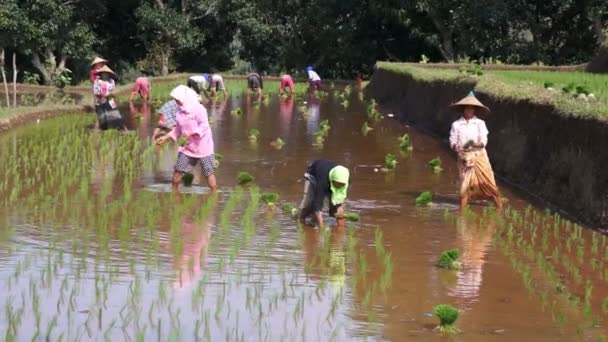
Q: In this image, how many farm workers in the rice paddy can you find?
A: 12